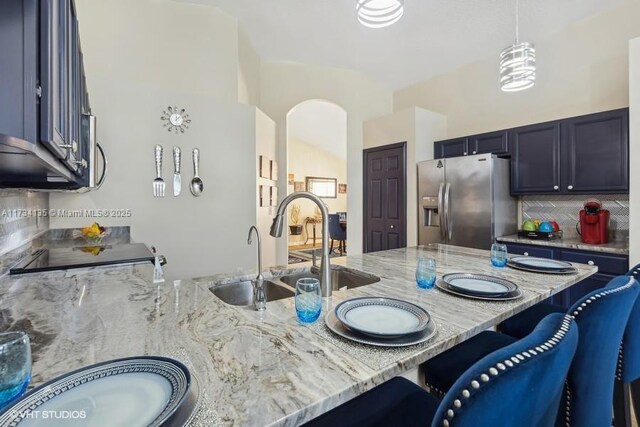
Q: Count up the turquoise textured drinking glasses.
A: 4